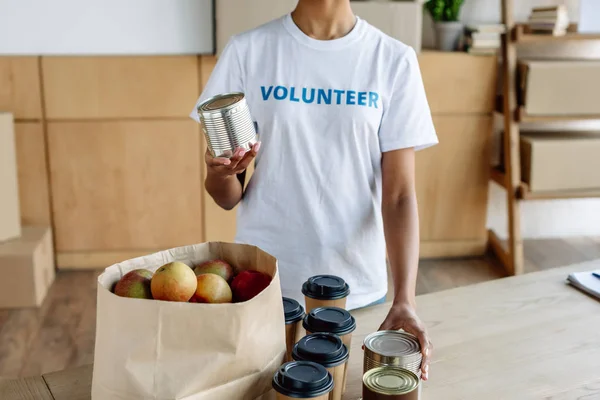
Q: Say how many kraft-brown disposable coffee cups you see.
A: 5